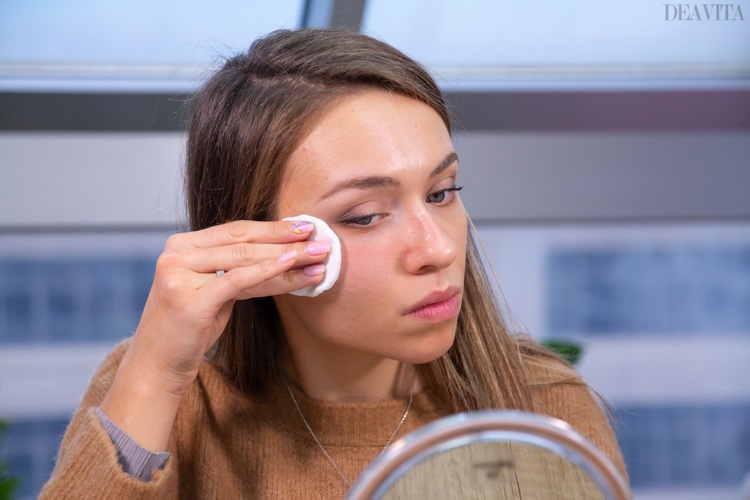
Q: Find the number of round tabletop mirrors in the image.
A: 1